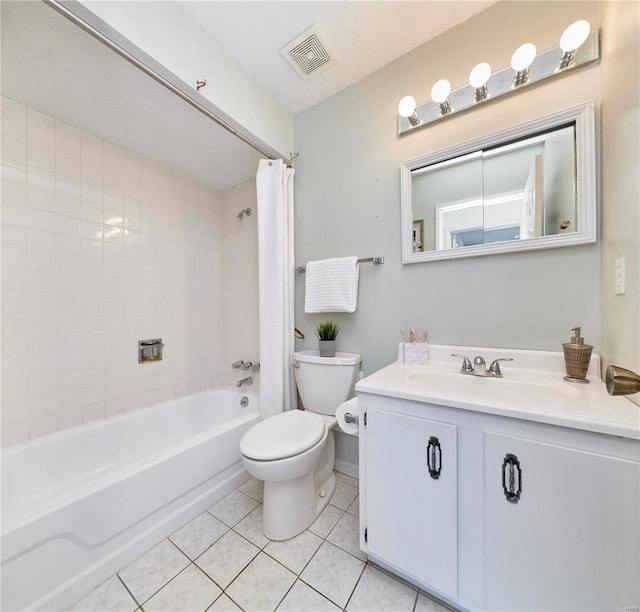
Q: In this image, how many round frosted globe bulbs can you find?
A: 5